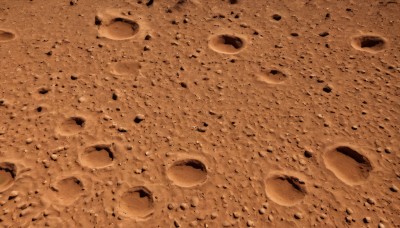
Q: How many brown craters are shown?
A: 14